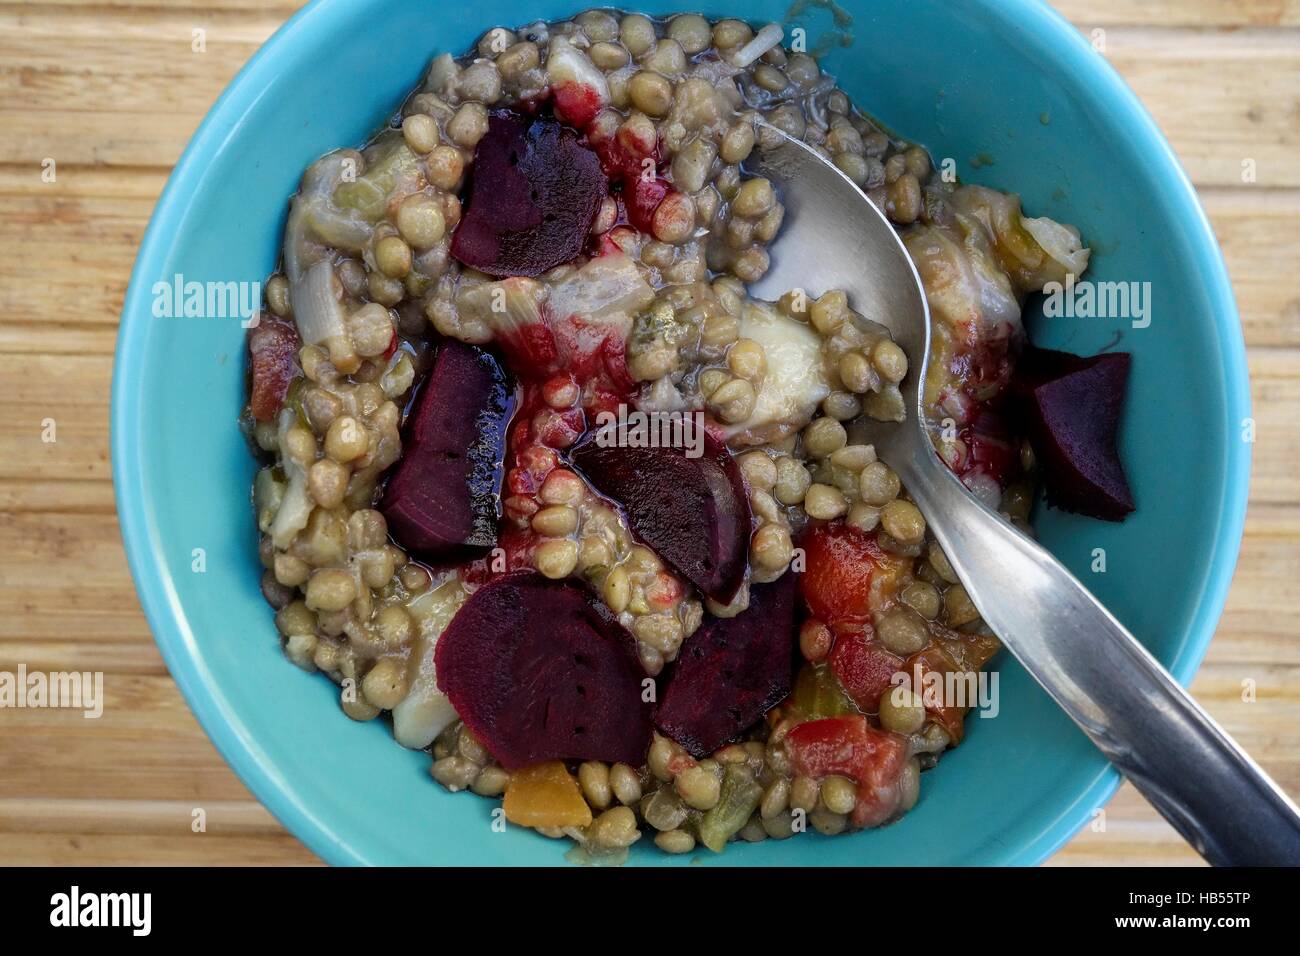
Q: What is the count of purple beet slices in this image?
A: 6